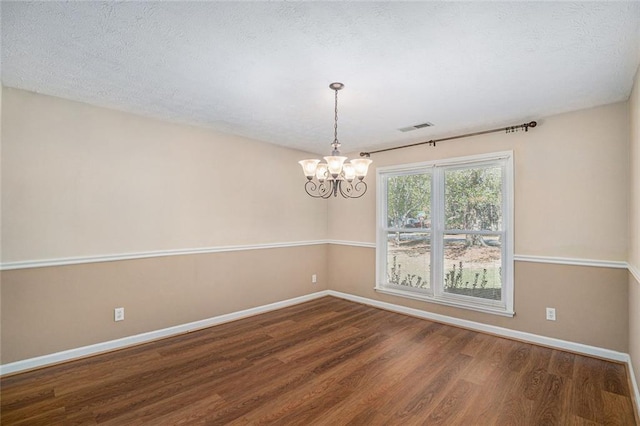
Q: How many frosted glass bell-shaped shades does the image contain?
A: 5